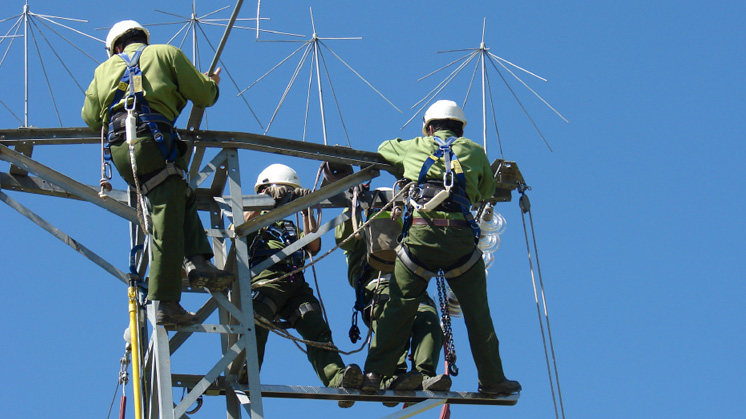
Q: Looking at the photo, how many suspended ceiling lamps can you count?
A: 0